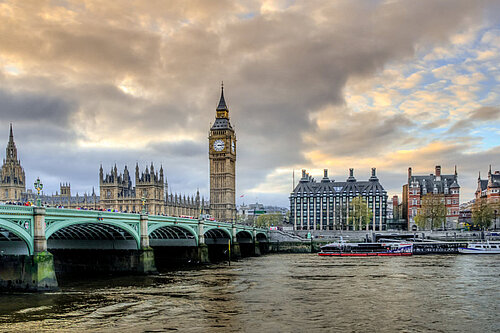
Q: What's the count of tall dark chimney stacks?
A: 4